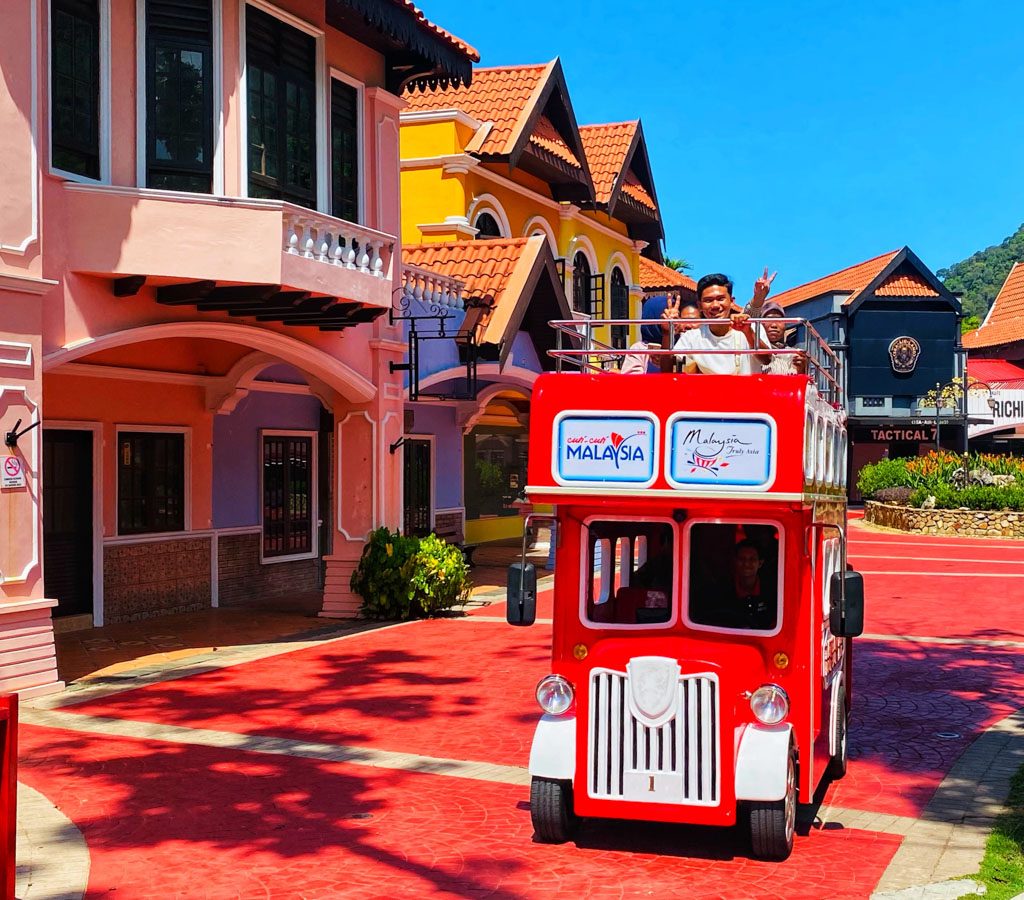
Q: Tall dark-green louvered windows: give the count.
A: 4